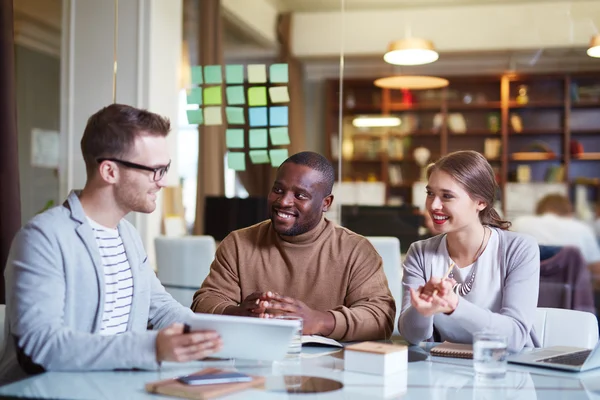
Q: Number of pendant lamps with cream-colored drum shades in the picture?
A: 2